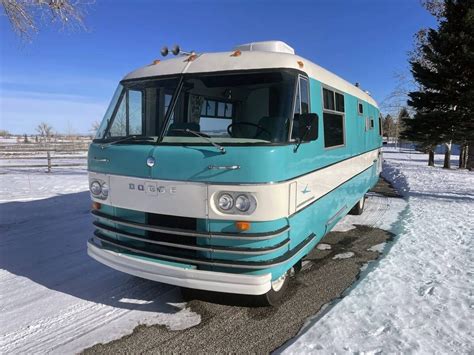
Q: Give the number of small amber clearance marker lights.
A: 4